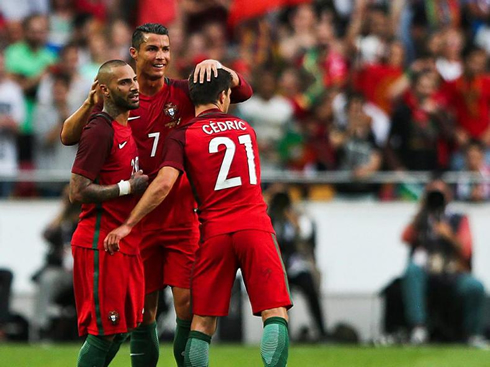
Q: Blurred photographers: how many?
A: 3